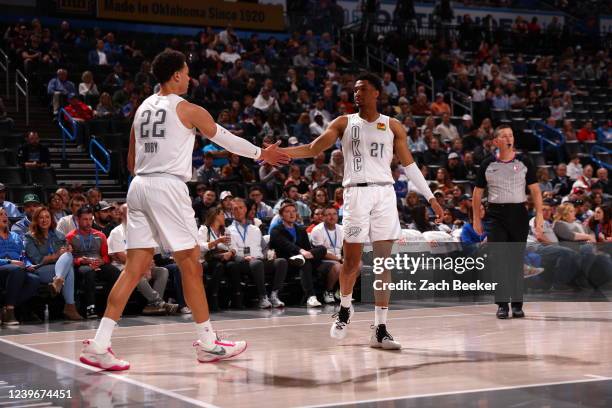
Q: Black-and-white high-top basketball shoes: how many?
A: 2